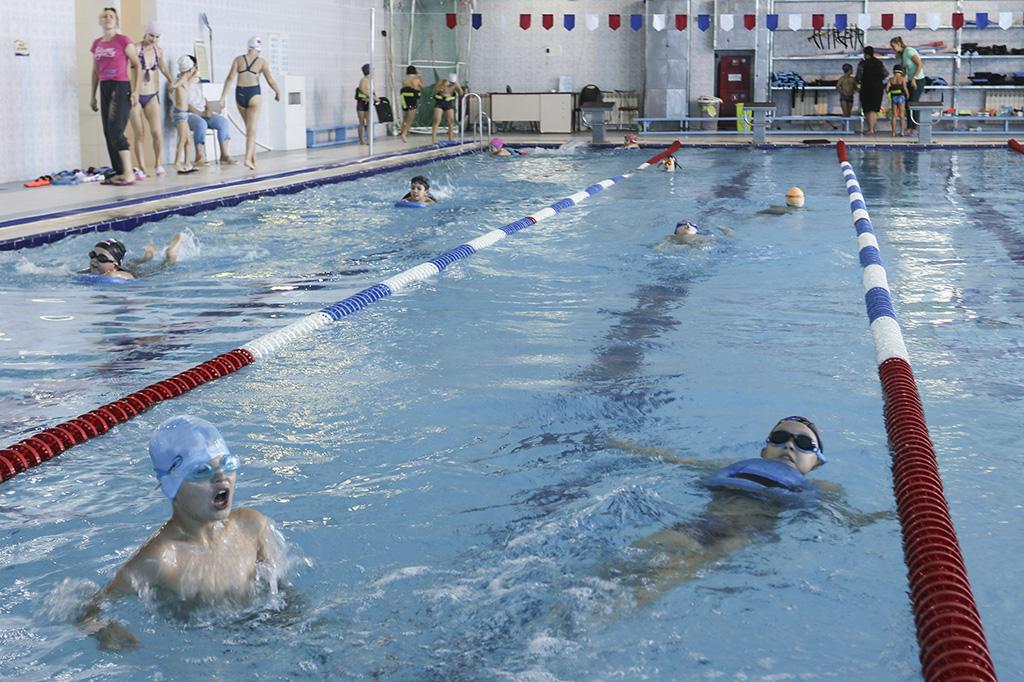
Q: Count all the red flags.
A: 9